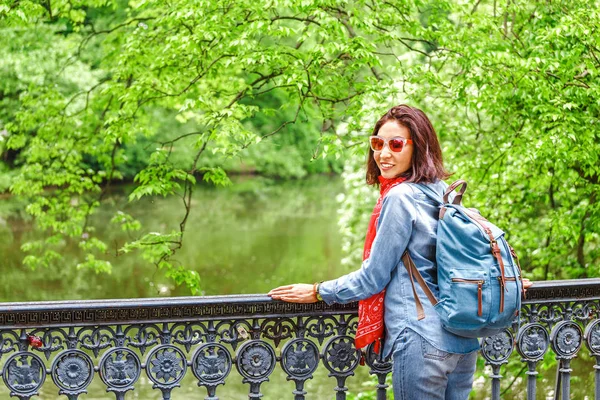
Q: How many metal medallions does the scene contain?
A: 13